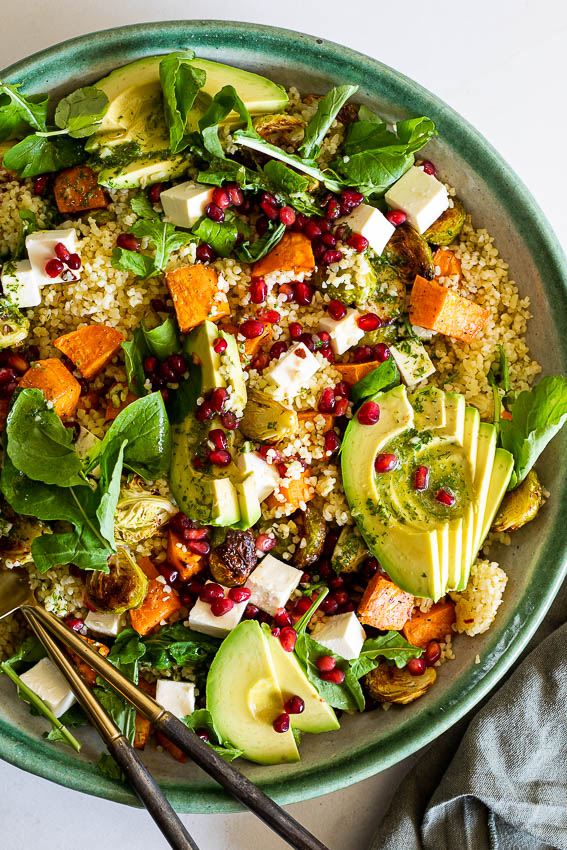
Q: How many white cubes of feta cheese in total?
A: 15